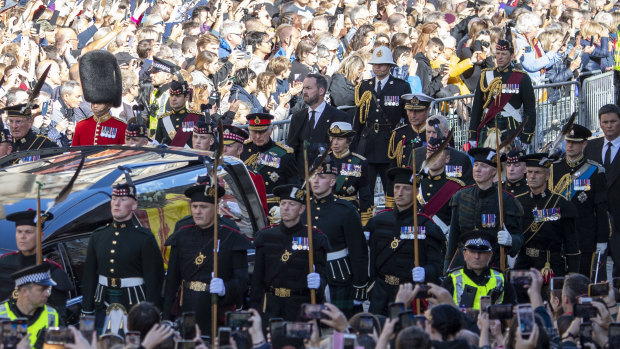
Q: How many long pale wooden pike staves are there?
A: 5